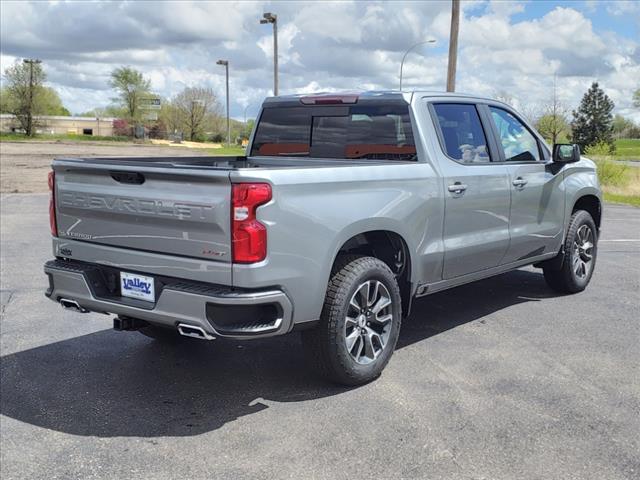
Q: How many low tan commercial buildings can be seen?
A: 1